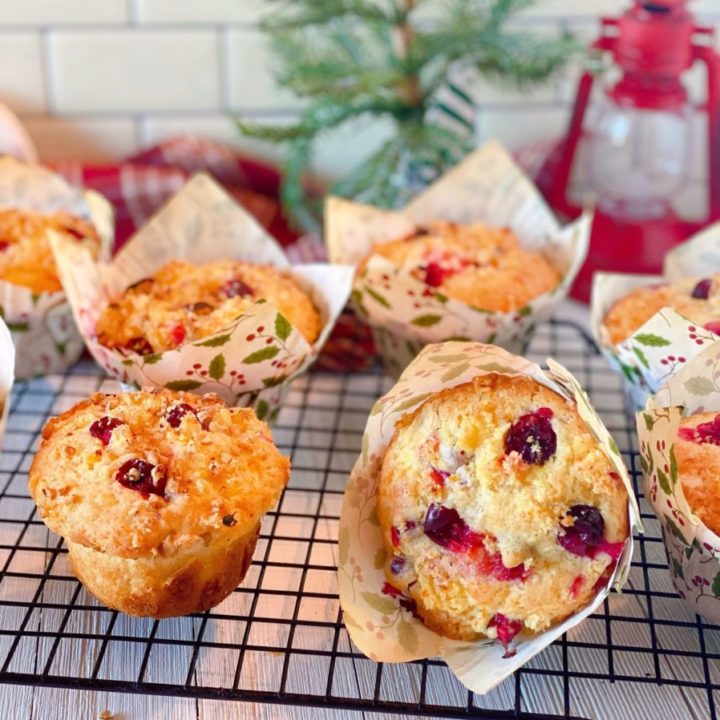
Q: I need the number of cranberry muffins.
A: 7